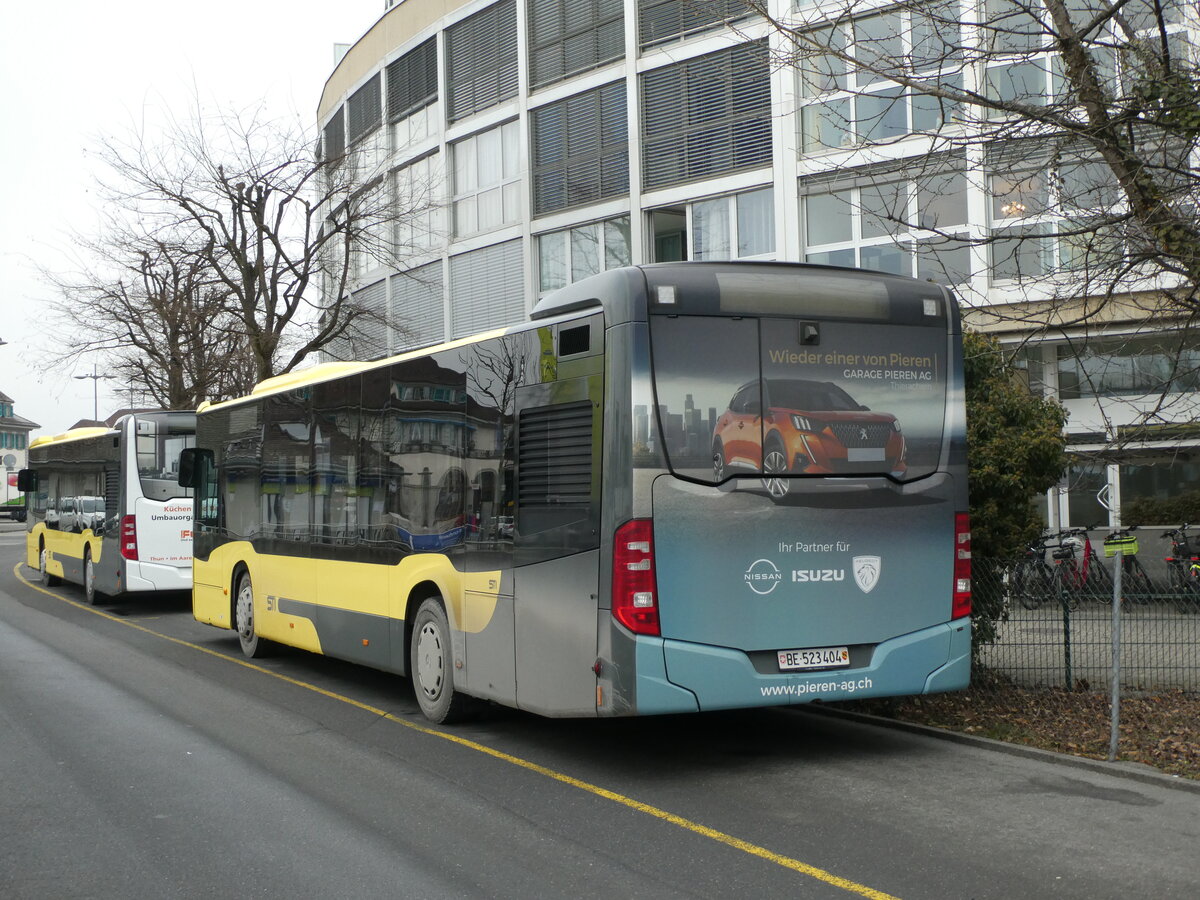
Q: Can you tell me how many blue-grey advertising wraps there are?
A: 1